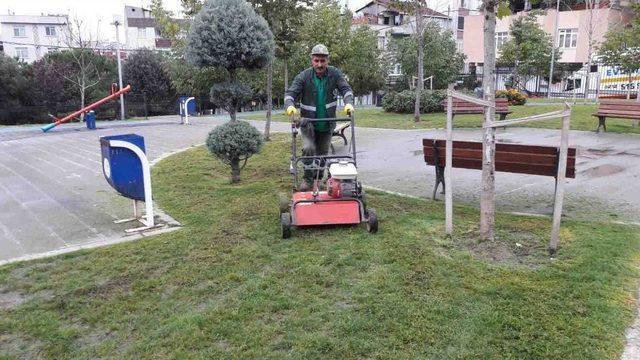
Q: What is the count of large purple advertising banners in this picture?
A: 0